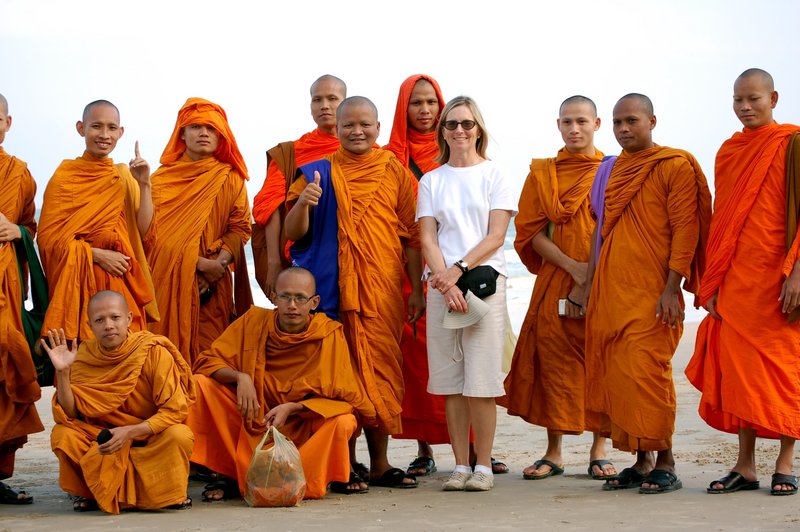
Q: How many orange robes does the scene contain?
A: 11